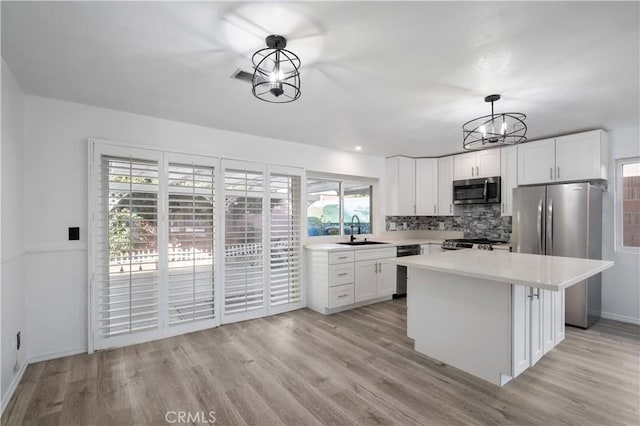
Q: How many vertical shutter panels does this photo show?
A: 4